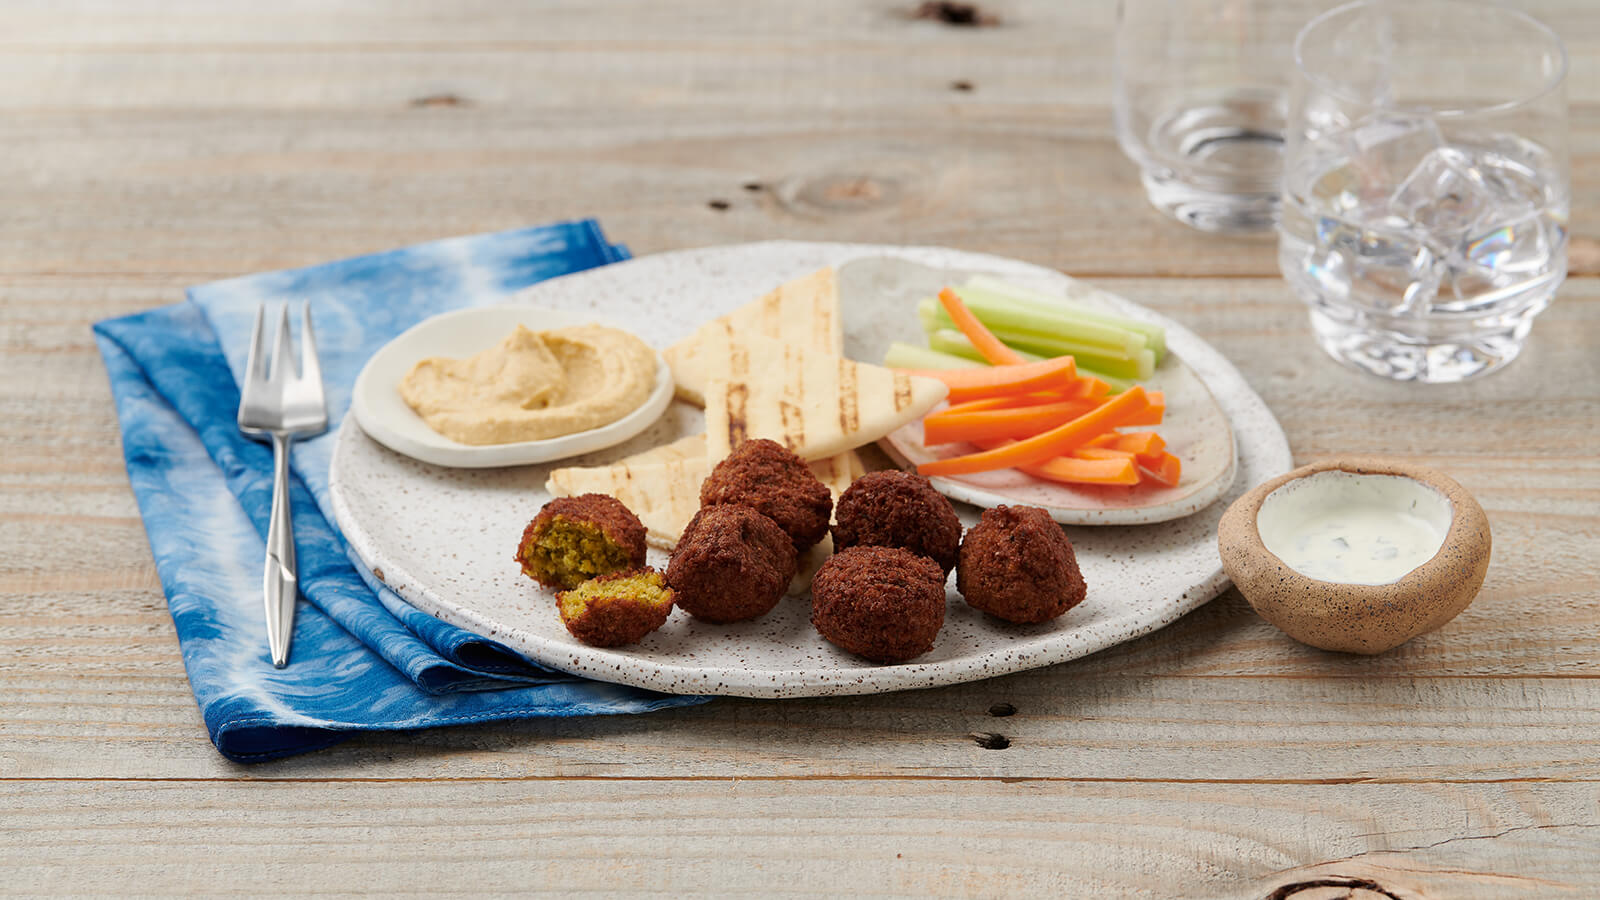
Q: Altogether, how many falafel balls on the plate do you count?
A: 6